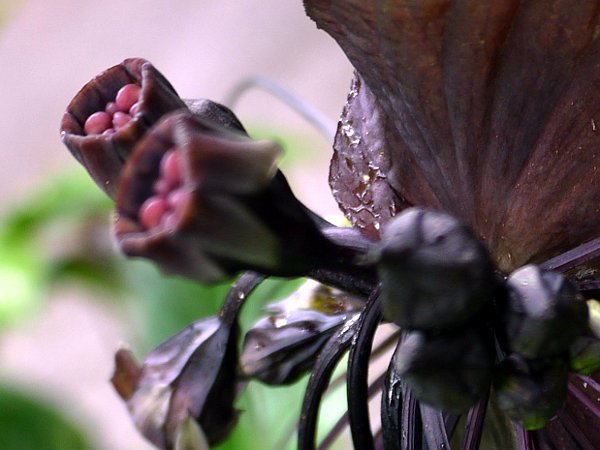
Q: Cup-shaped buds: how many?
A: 2